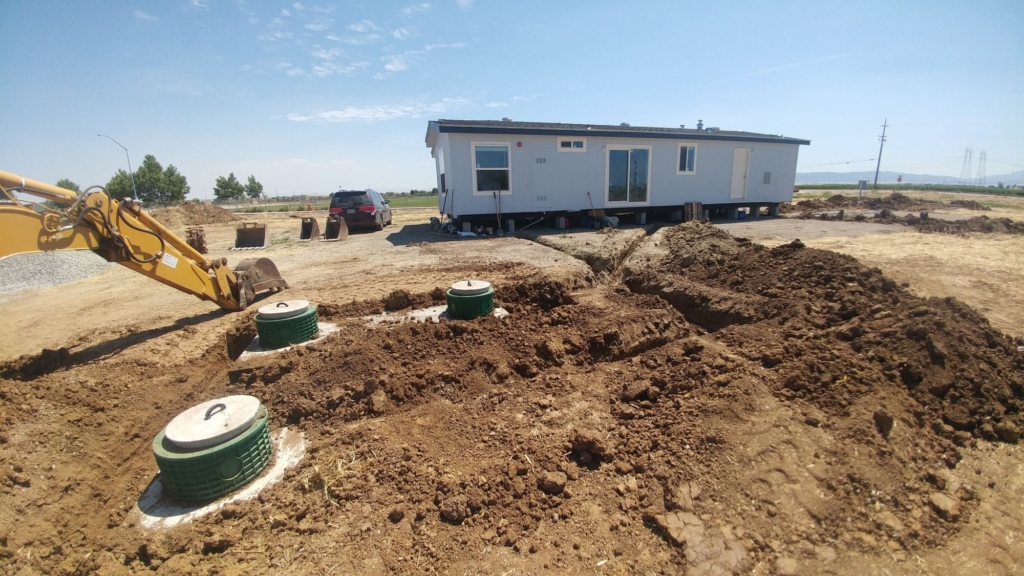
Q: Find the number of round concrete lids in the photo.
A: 3